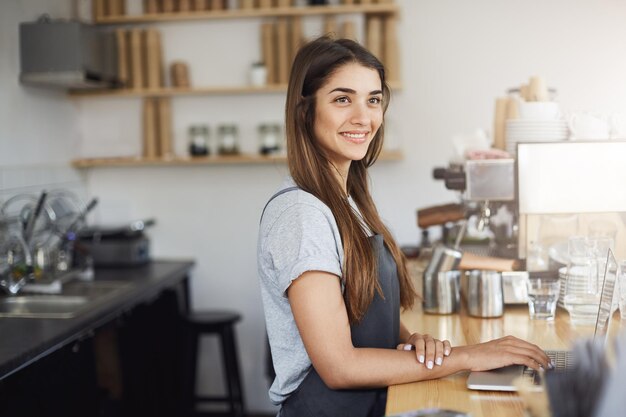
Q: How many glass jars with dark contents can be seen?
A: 3